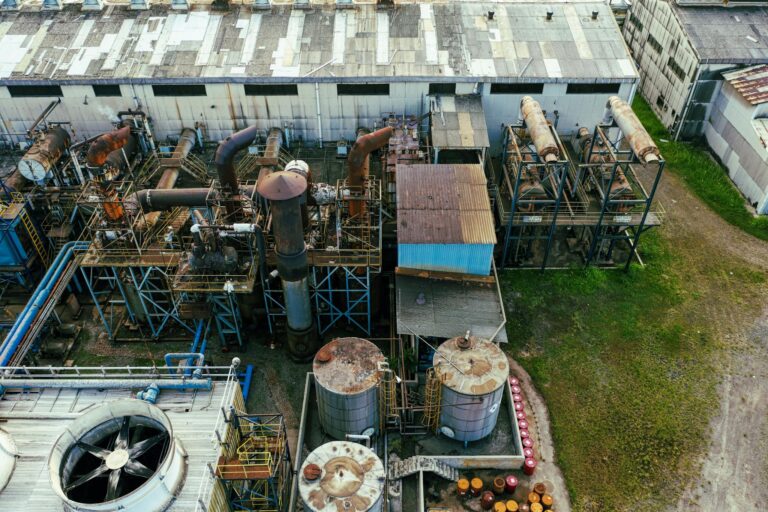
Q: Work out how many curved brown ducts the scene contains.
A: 3